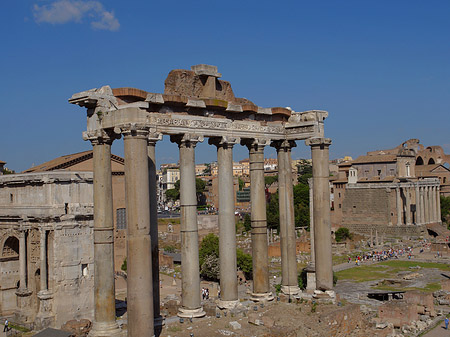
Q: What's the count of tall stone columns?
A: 8